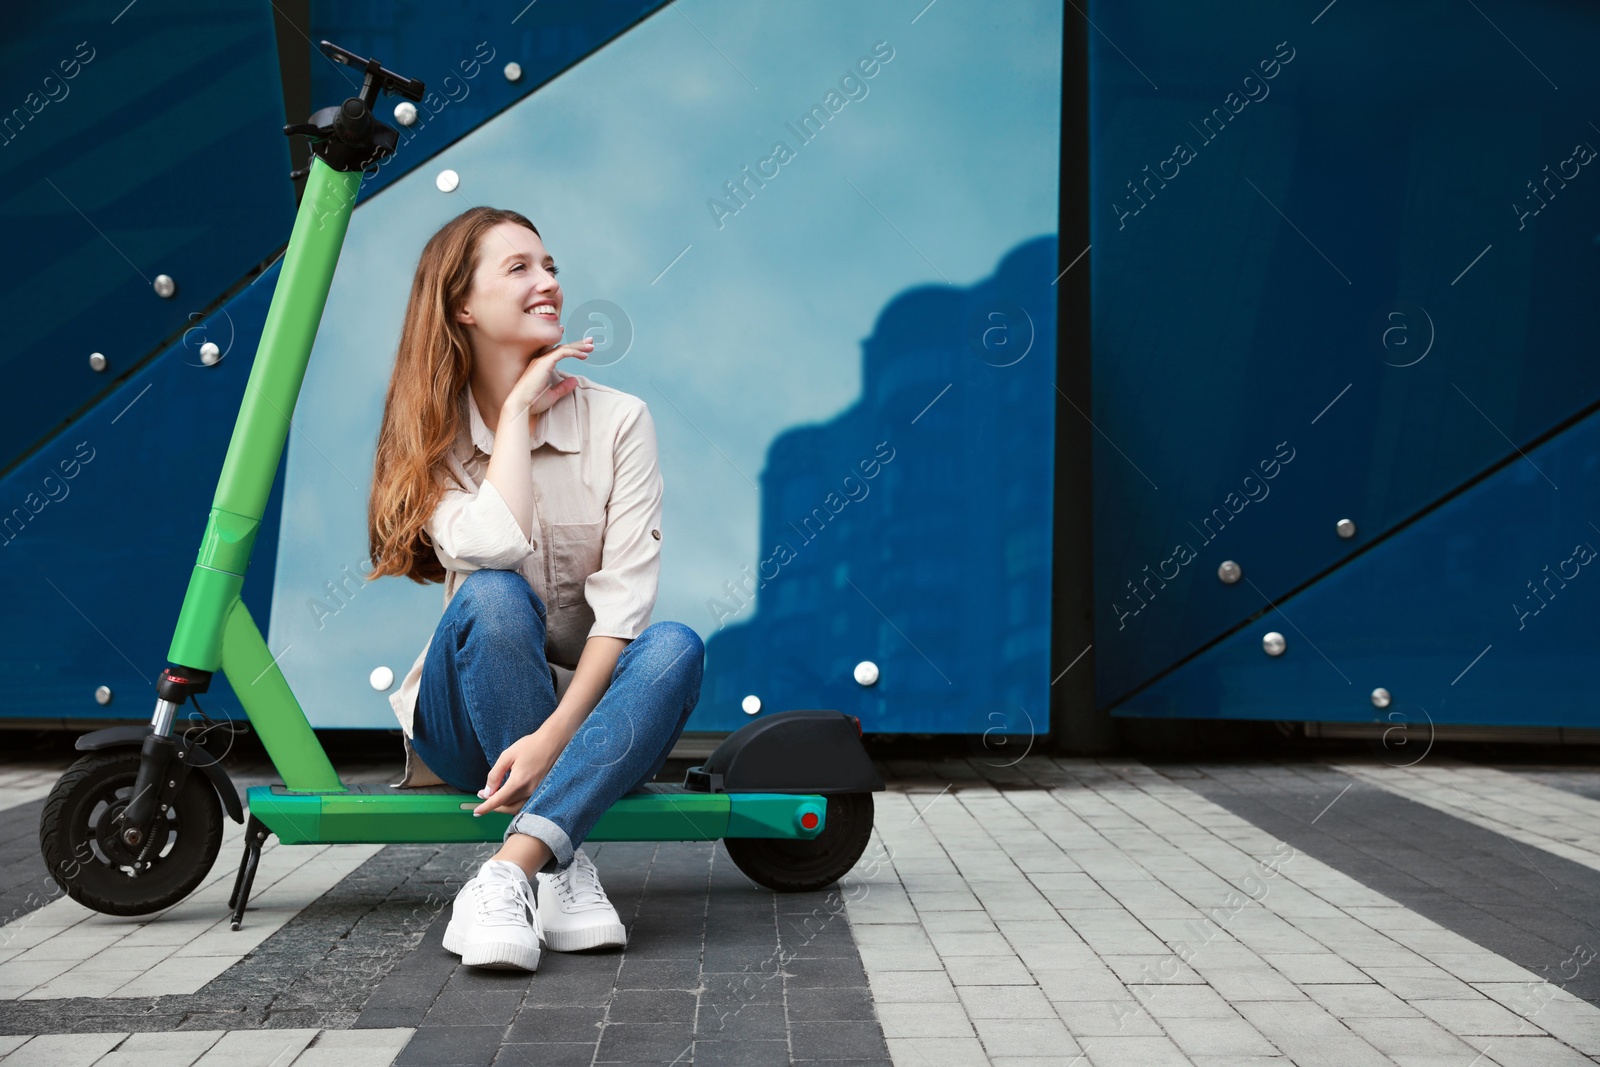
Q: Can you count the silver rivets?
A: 14